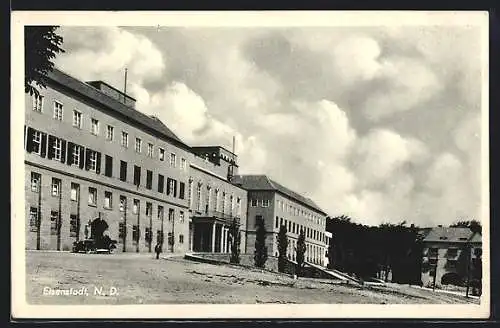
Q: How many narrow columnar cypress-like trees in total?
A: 4